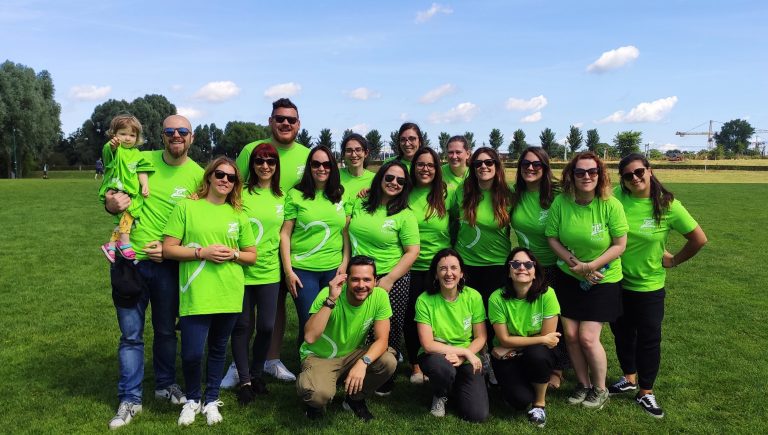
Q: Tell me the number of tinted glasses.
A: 11